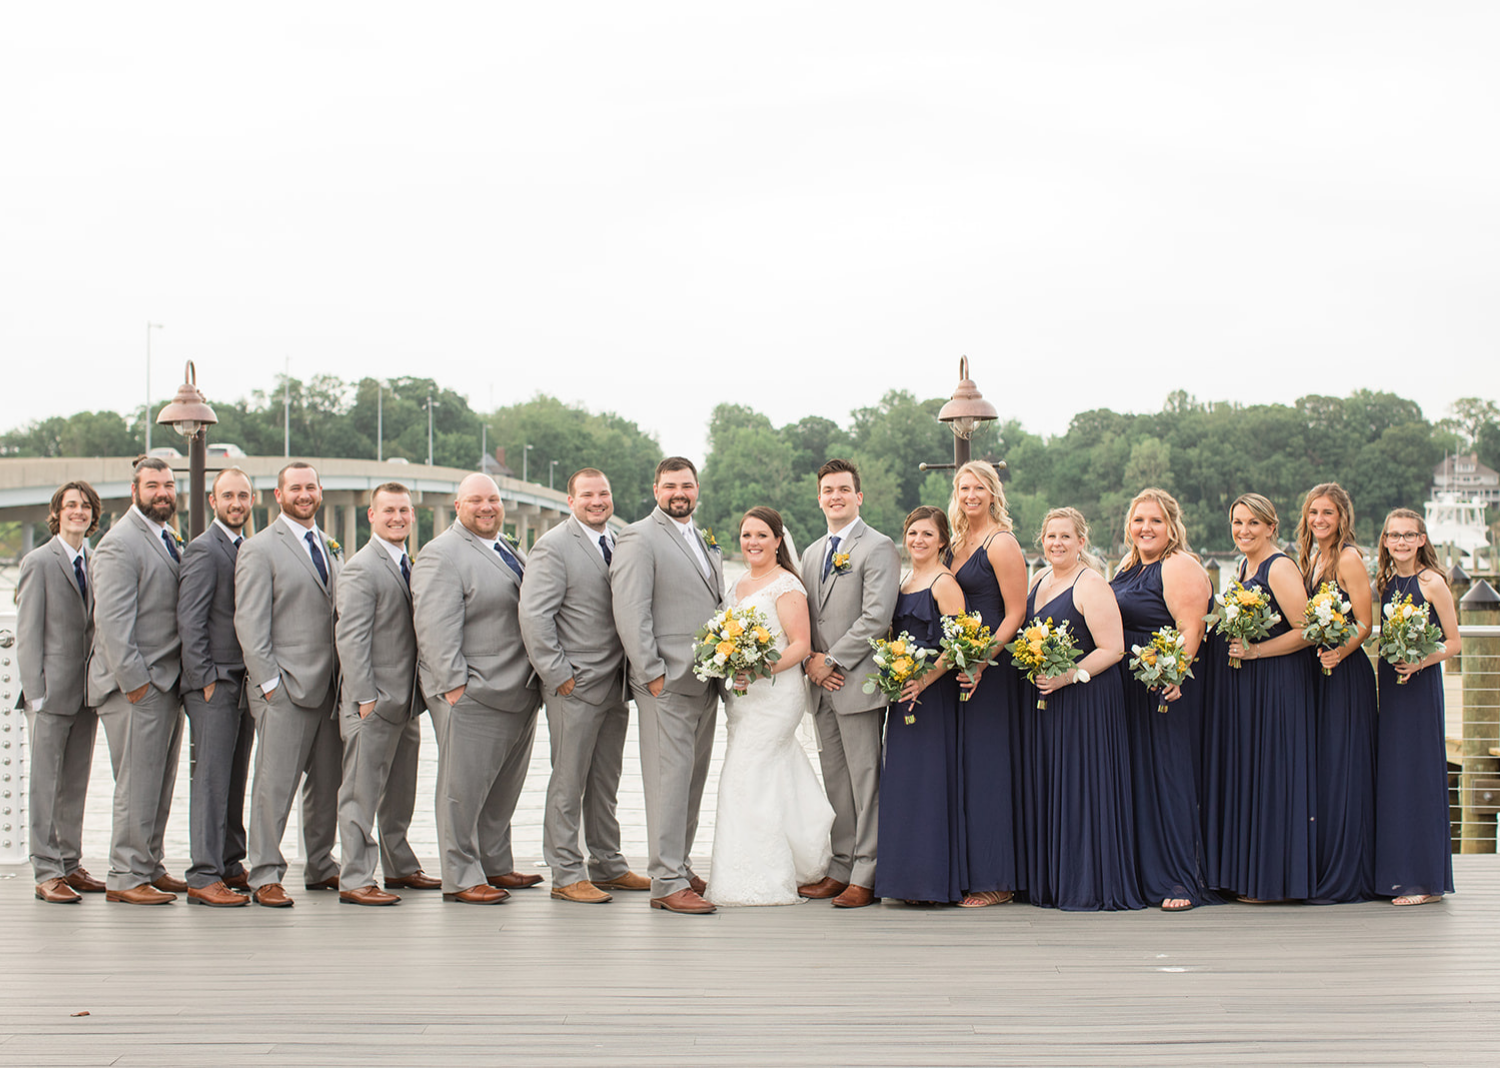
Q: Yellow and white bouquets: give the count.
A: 8